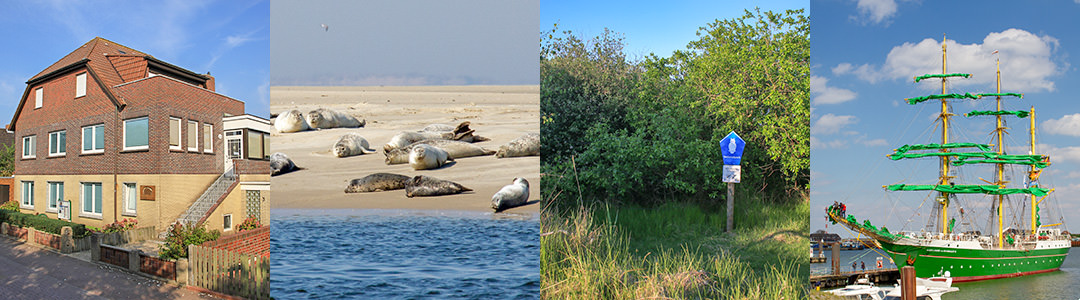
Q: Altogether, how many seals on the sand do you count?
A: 12